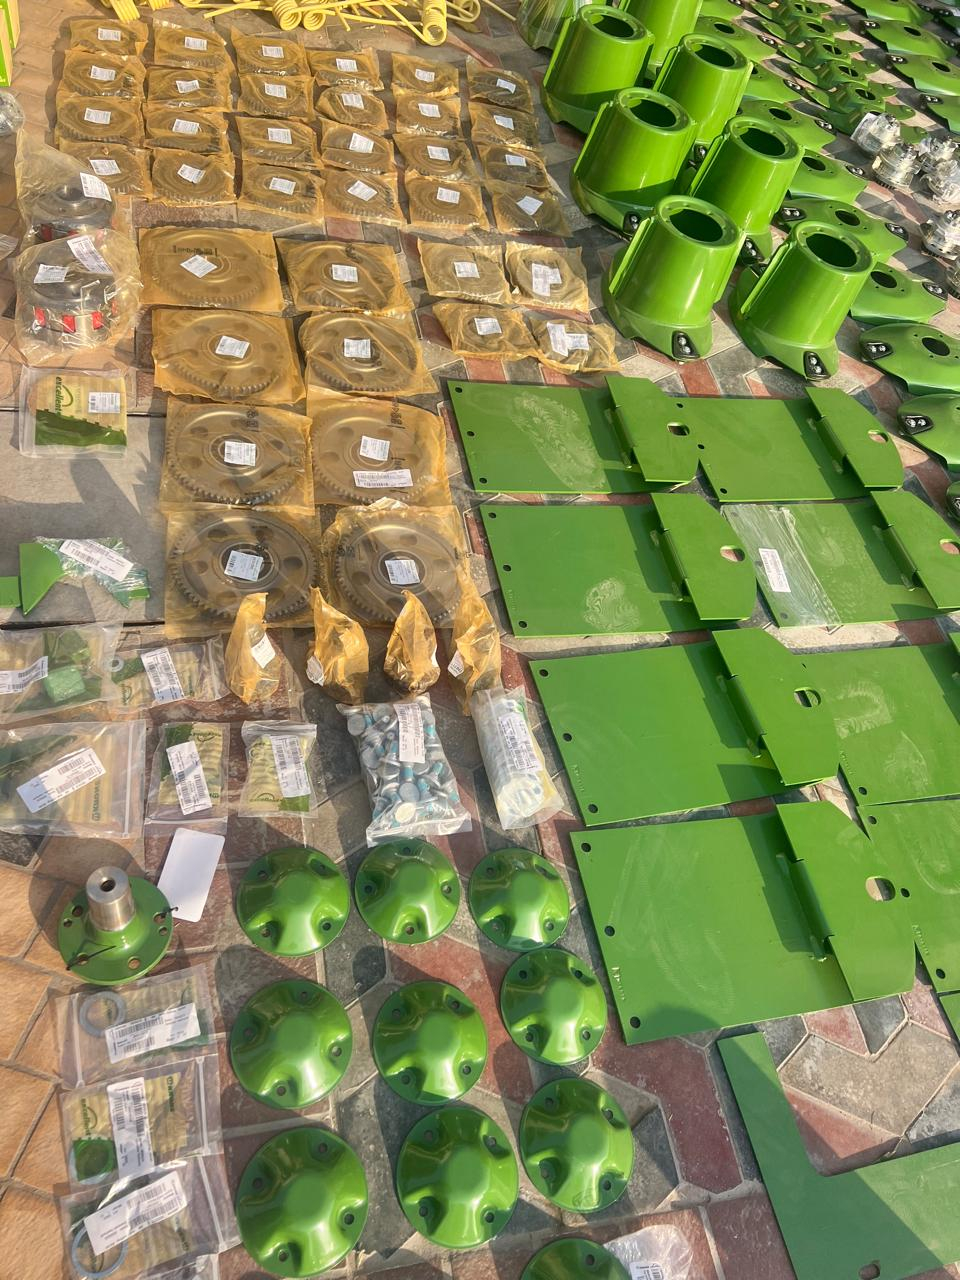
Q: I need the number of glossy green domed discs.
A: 10